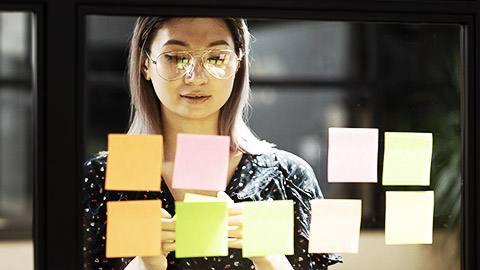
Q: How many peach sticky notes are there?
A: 1